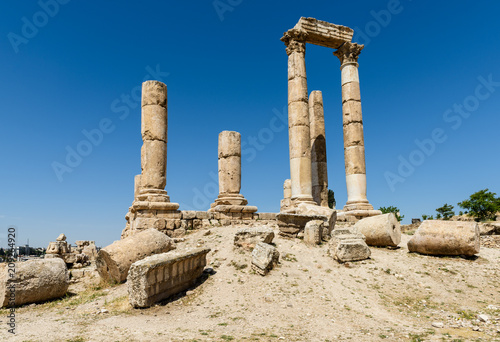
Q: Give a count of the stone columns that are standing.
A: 5